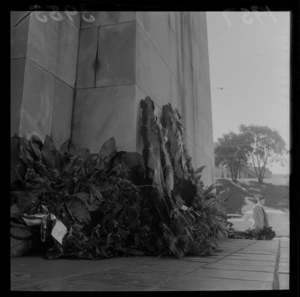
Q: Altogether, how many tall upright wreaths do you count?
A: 2